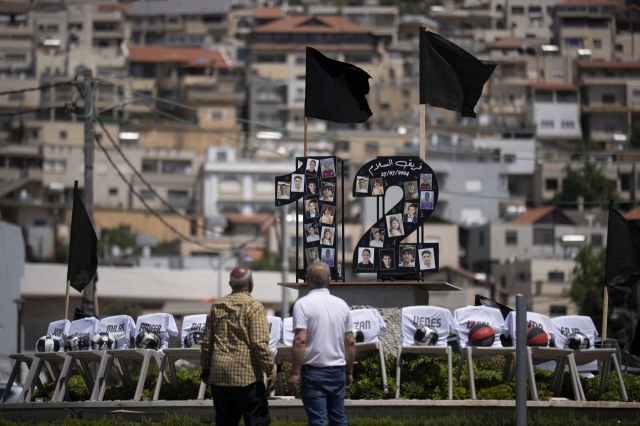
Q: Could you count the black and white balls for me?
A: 8